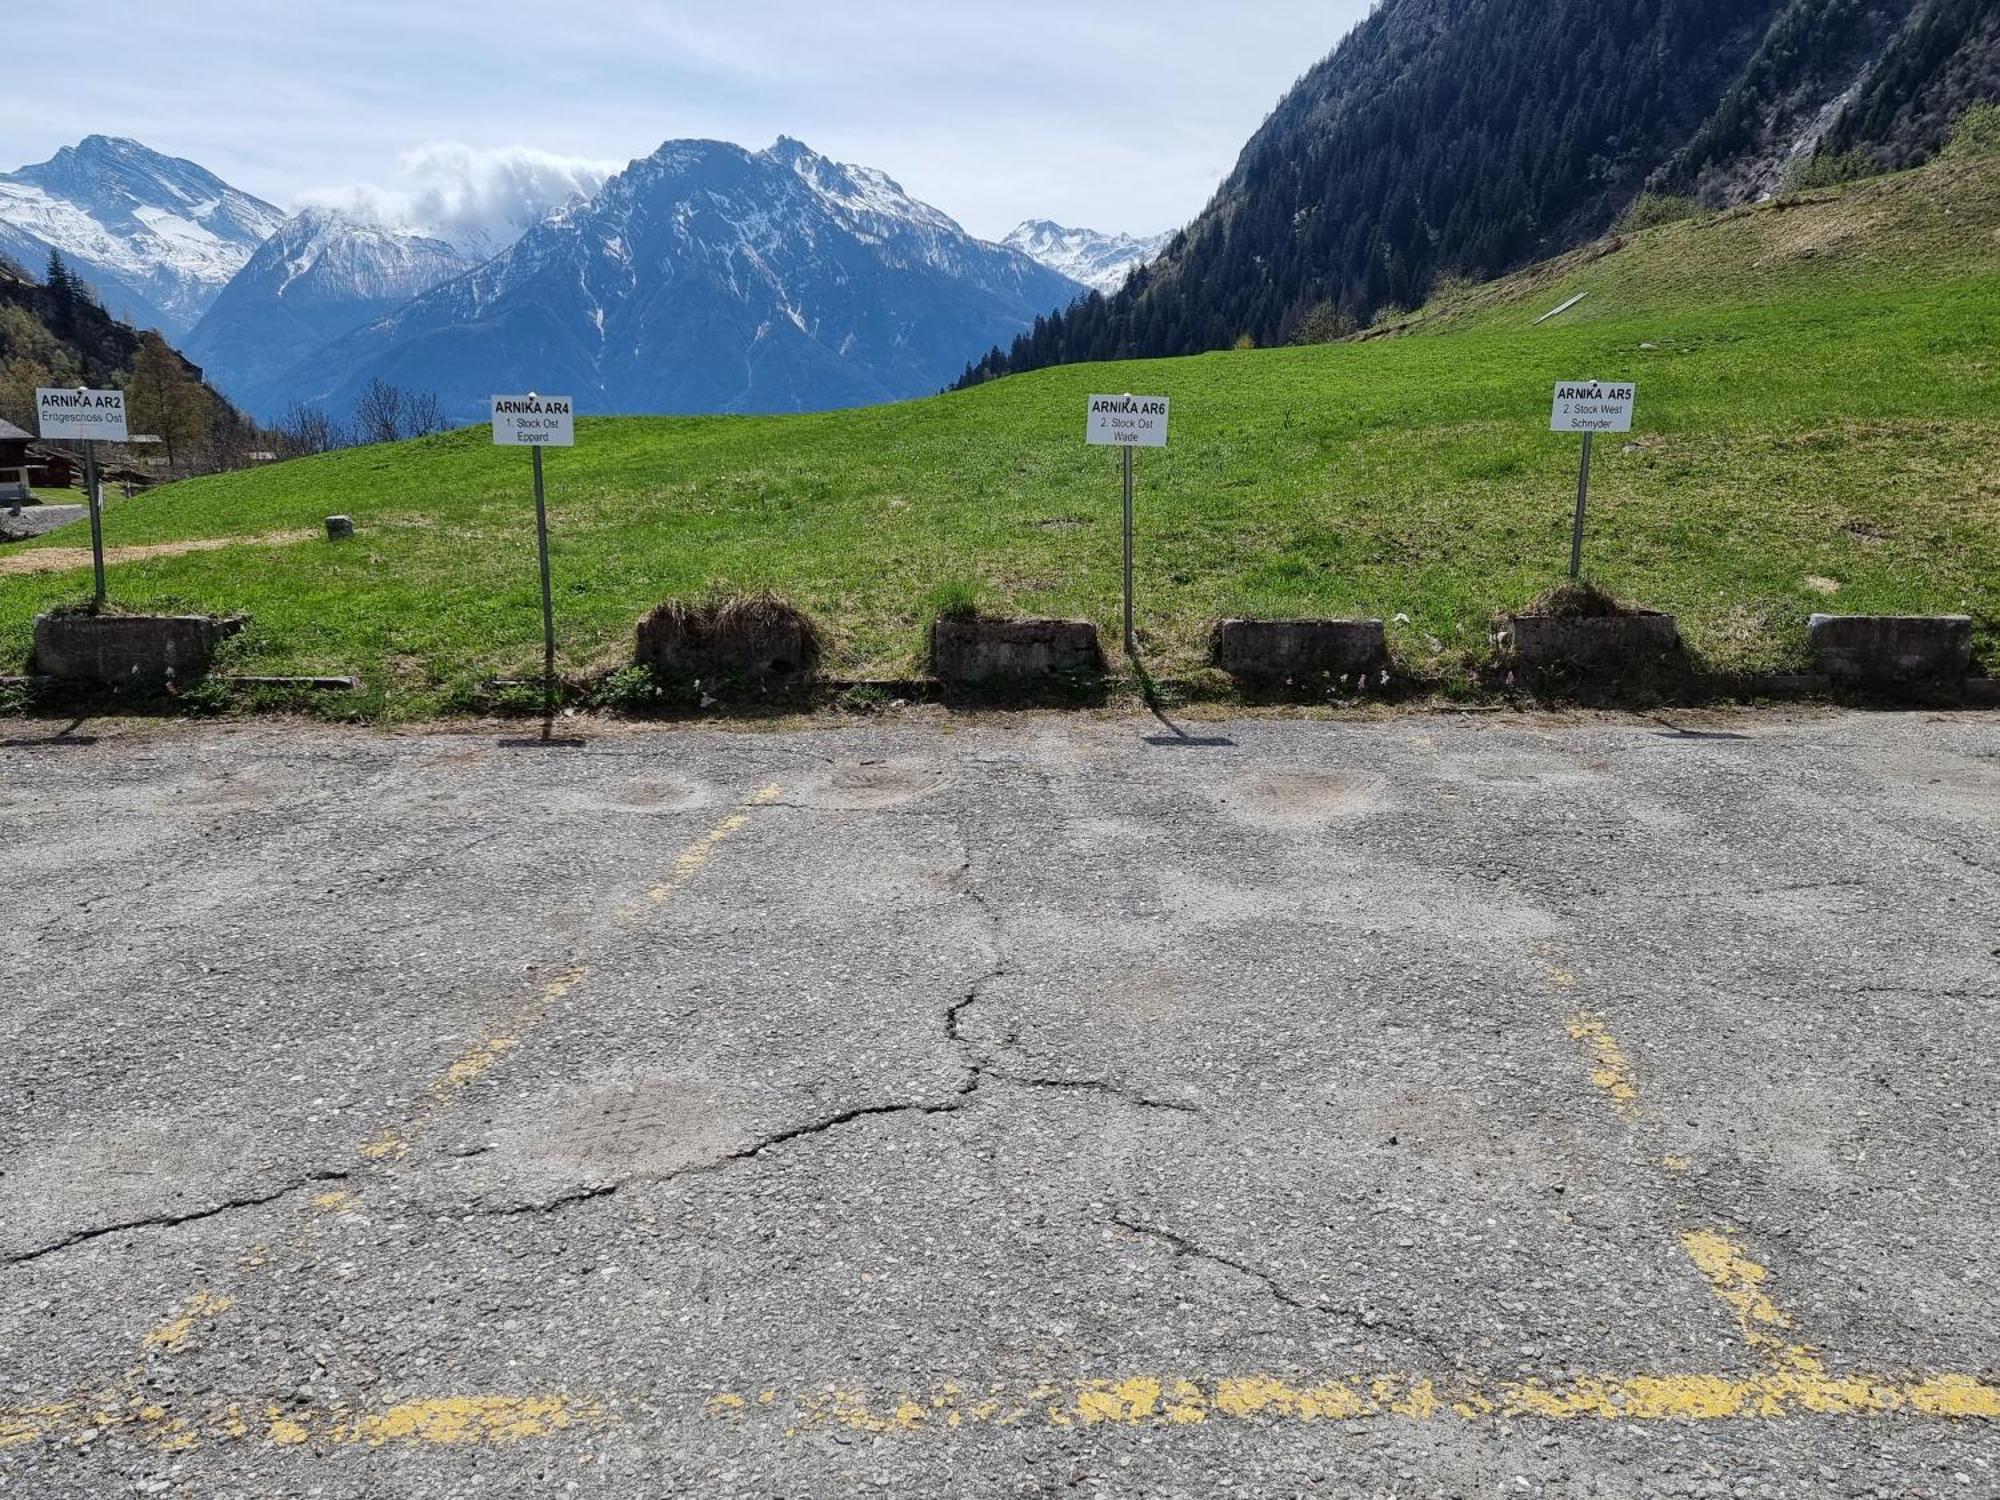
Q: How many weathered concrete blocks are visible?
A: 6